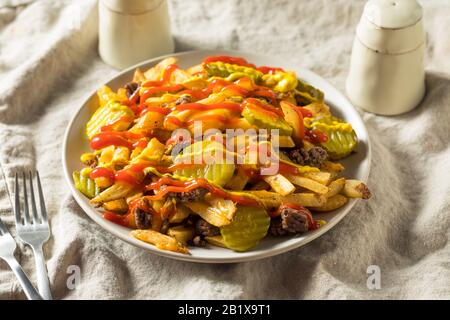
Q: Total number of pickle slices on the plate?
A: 8